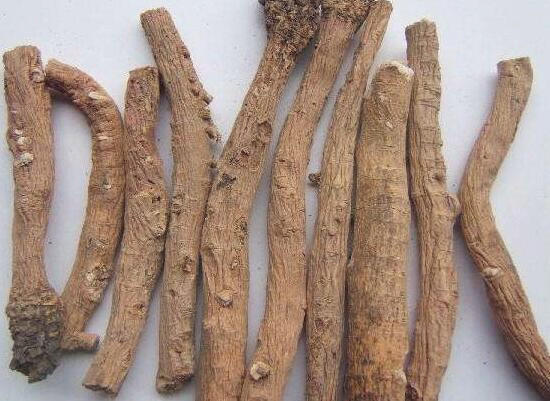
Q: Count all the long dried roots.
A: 10